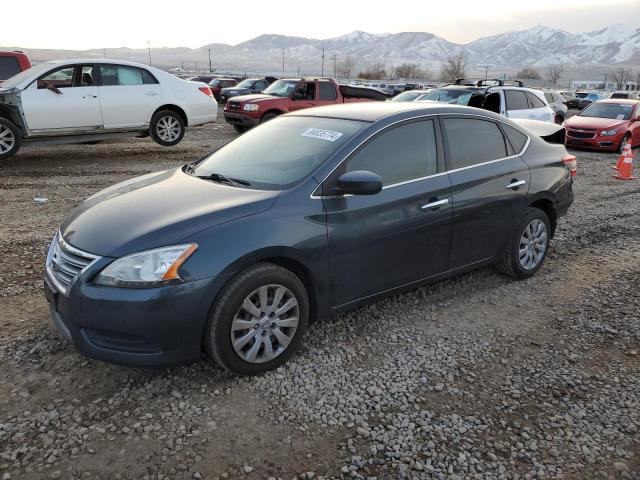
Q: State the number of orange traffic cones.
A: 2